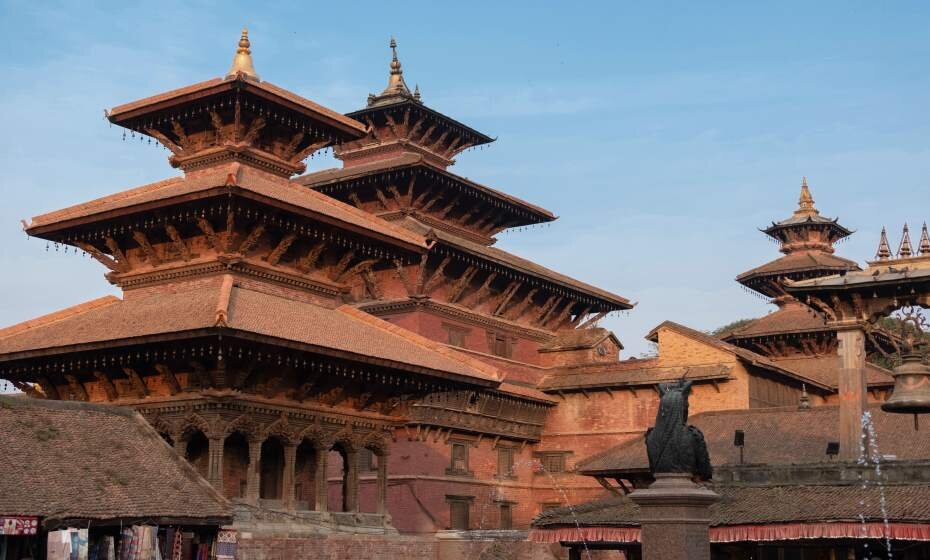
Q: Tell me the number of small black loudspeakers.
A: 2